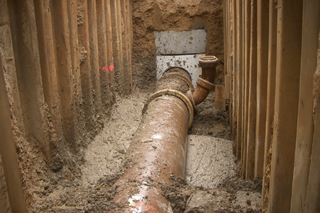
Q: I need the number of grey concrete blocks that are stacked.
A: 2